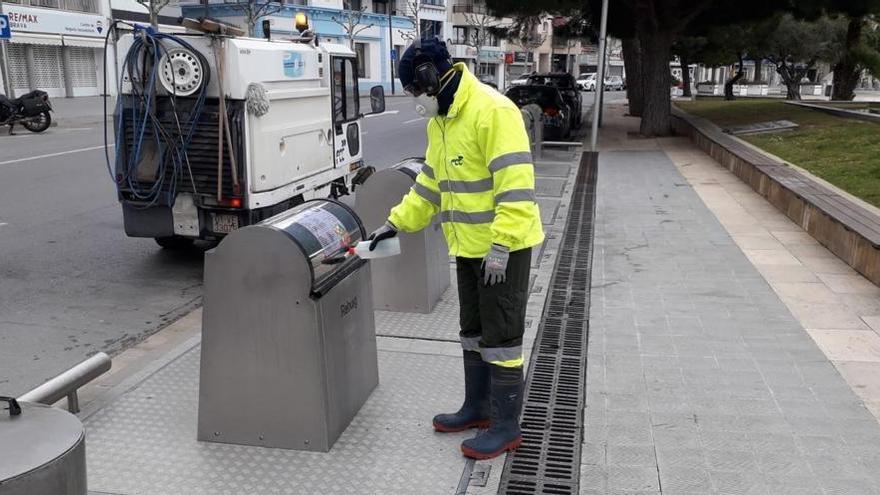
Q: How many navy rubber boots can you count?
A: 2